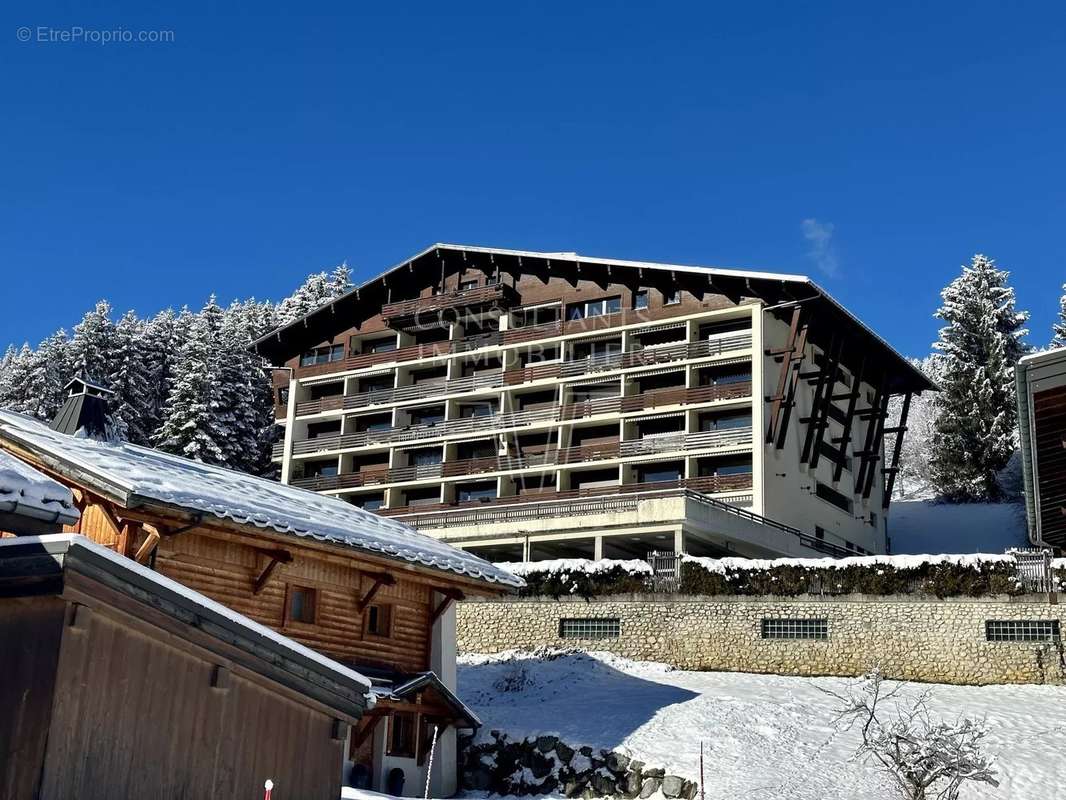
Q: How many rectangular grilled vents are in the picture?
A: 3